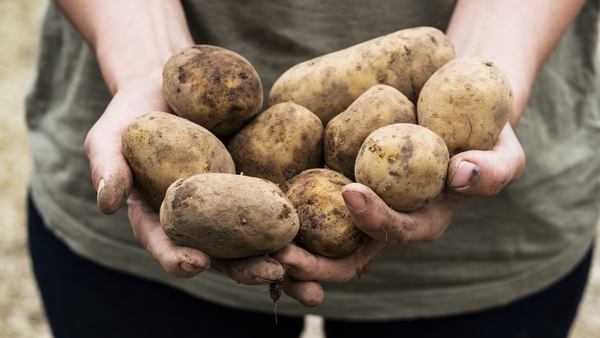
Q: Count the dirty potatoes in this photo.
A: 9